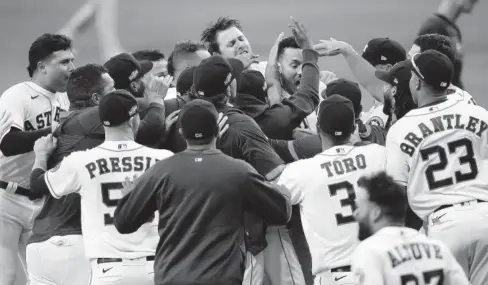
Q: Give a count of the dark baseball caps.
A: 11